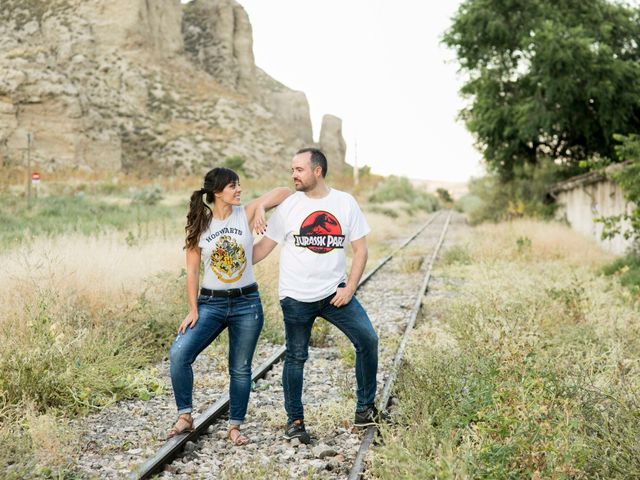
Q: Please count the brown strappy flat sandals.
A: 2